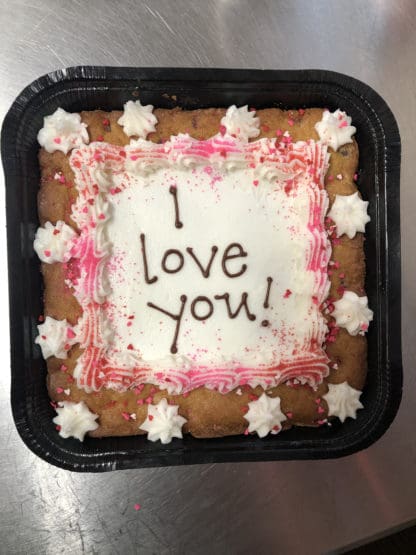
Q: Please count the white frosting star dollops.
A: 12